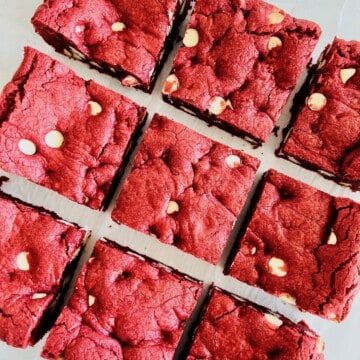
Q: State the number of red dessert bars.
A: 9